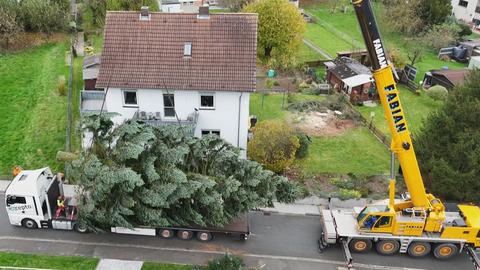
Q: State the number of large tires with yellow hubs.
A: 4